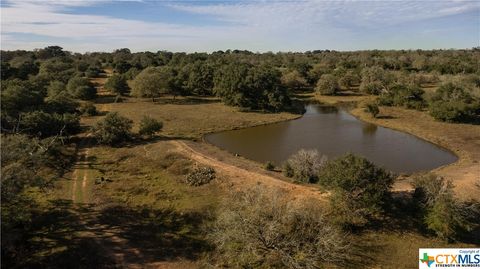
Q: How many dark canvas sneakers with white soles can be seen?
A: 0